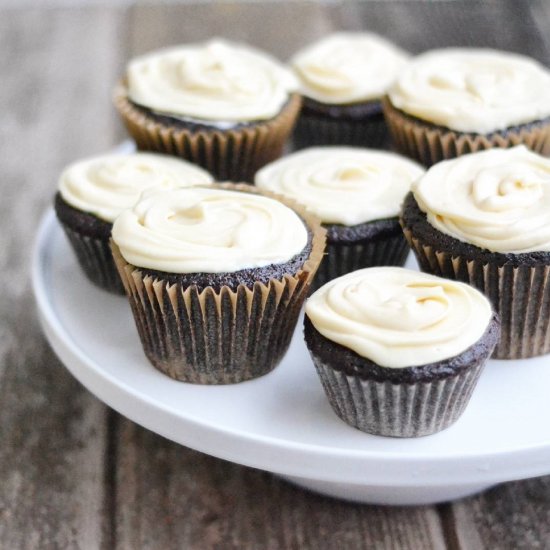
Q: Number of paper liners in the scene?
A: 8